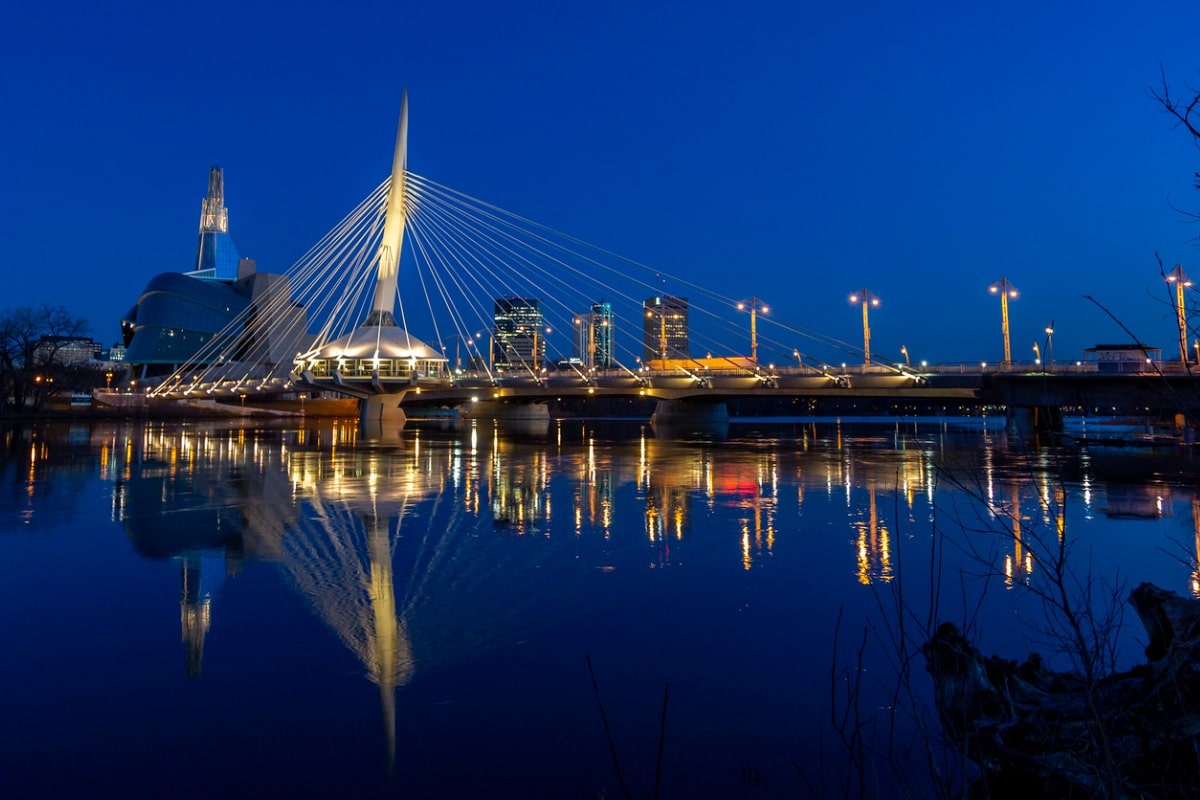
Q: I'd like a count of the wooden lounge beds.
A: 0